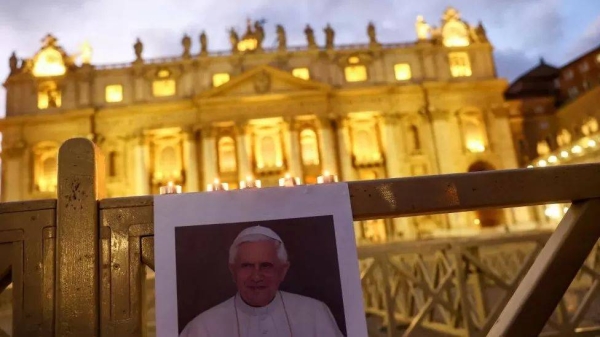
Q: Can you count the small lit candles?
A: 5